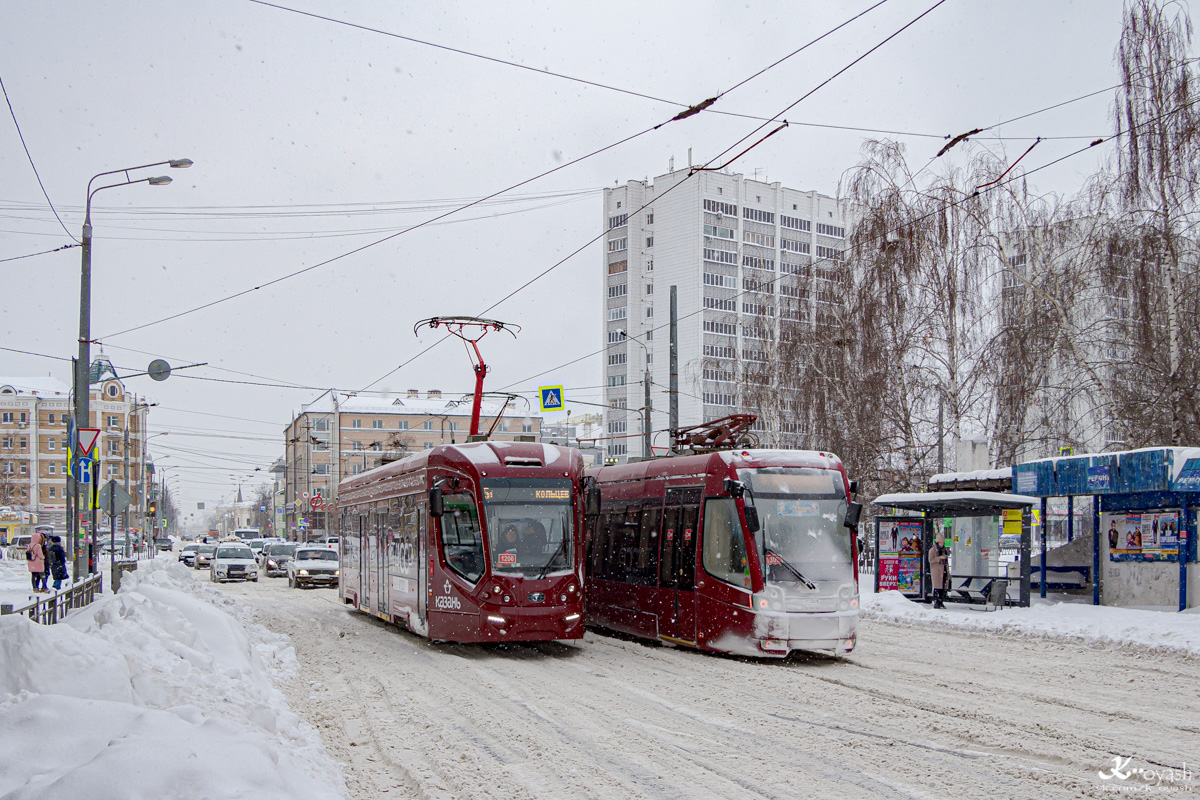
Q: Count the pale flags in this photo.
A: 0